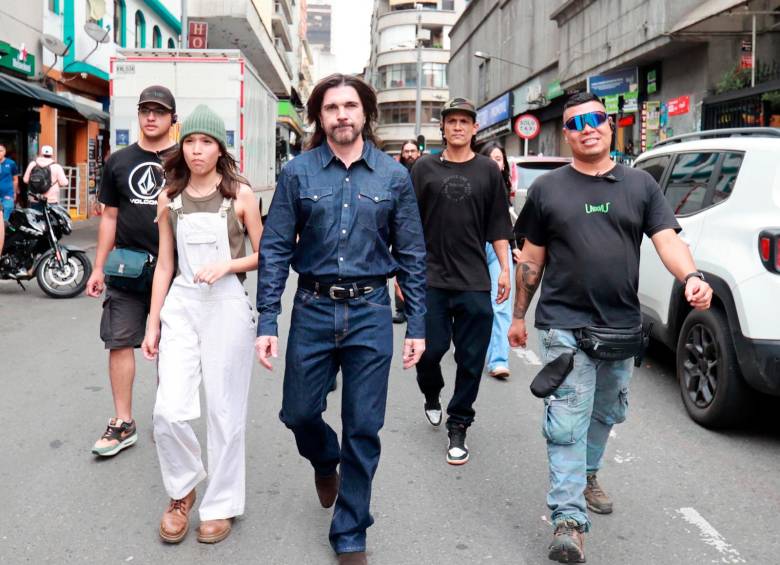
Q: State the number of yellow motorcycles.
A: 0